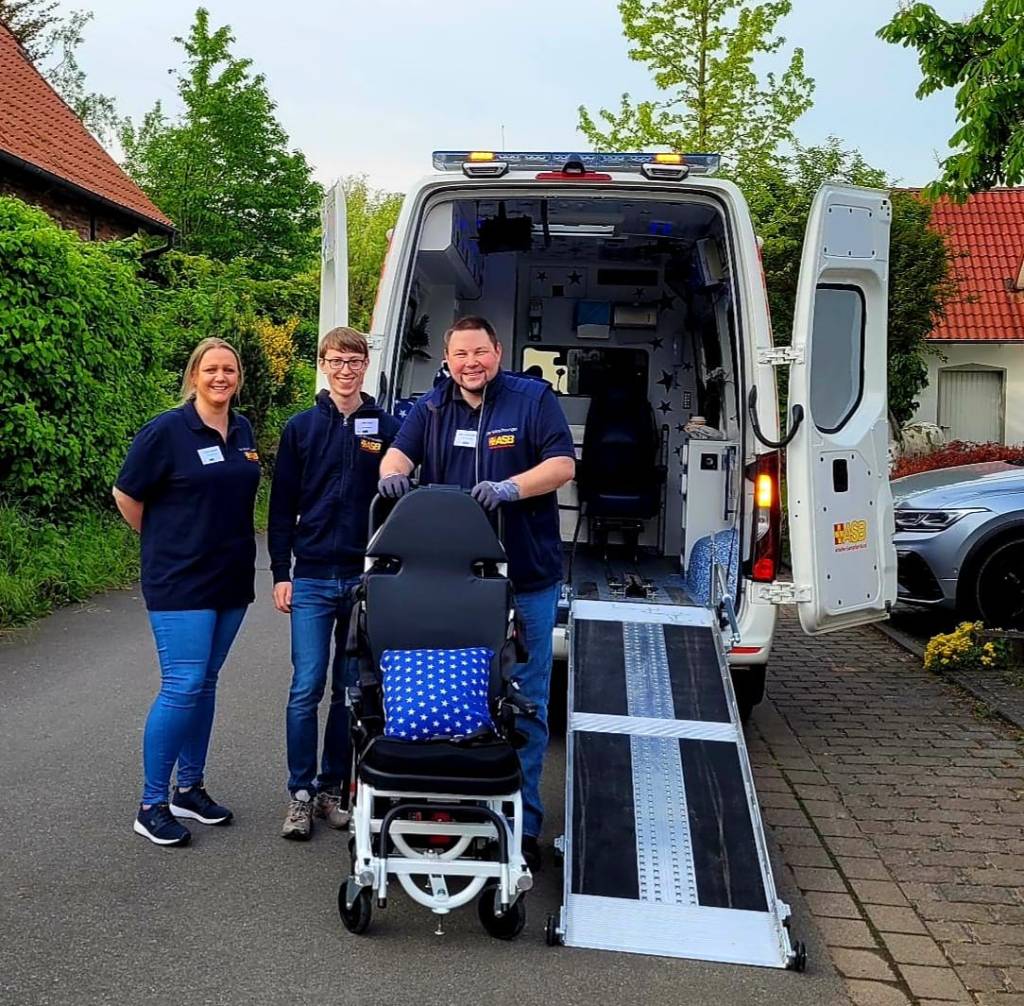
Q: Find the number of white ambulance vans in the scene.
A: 1